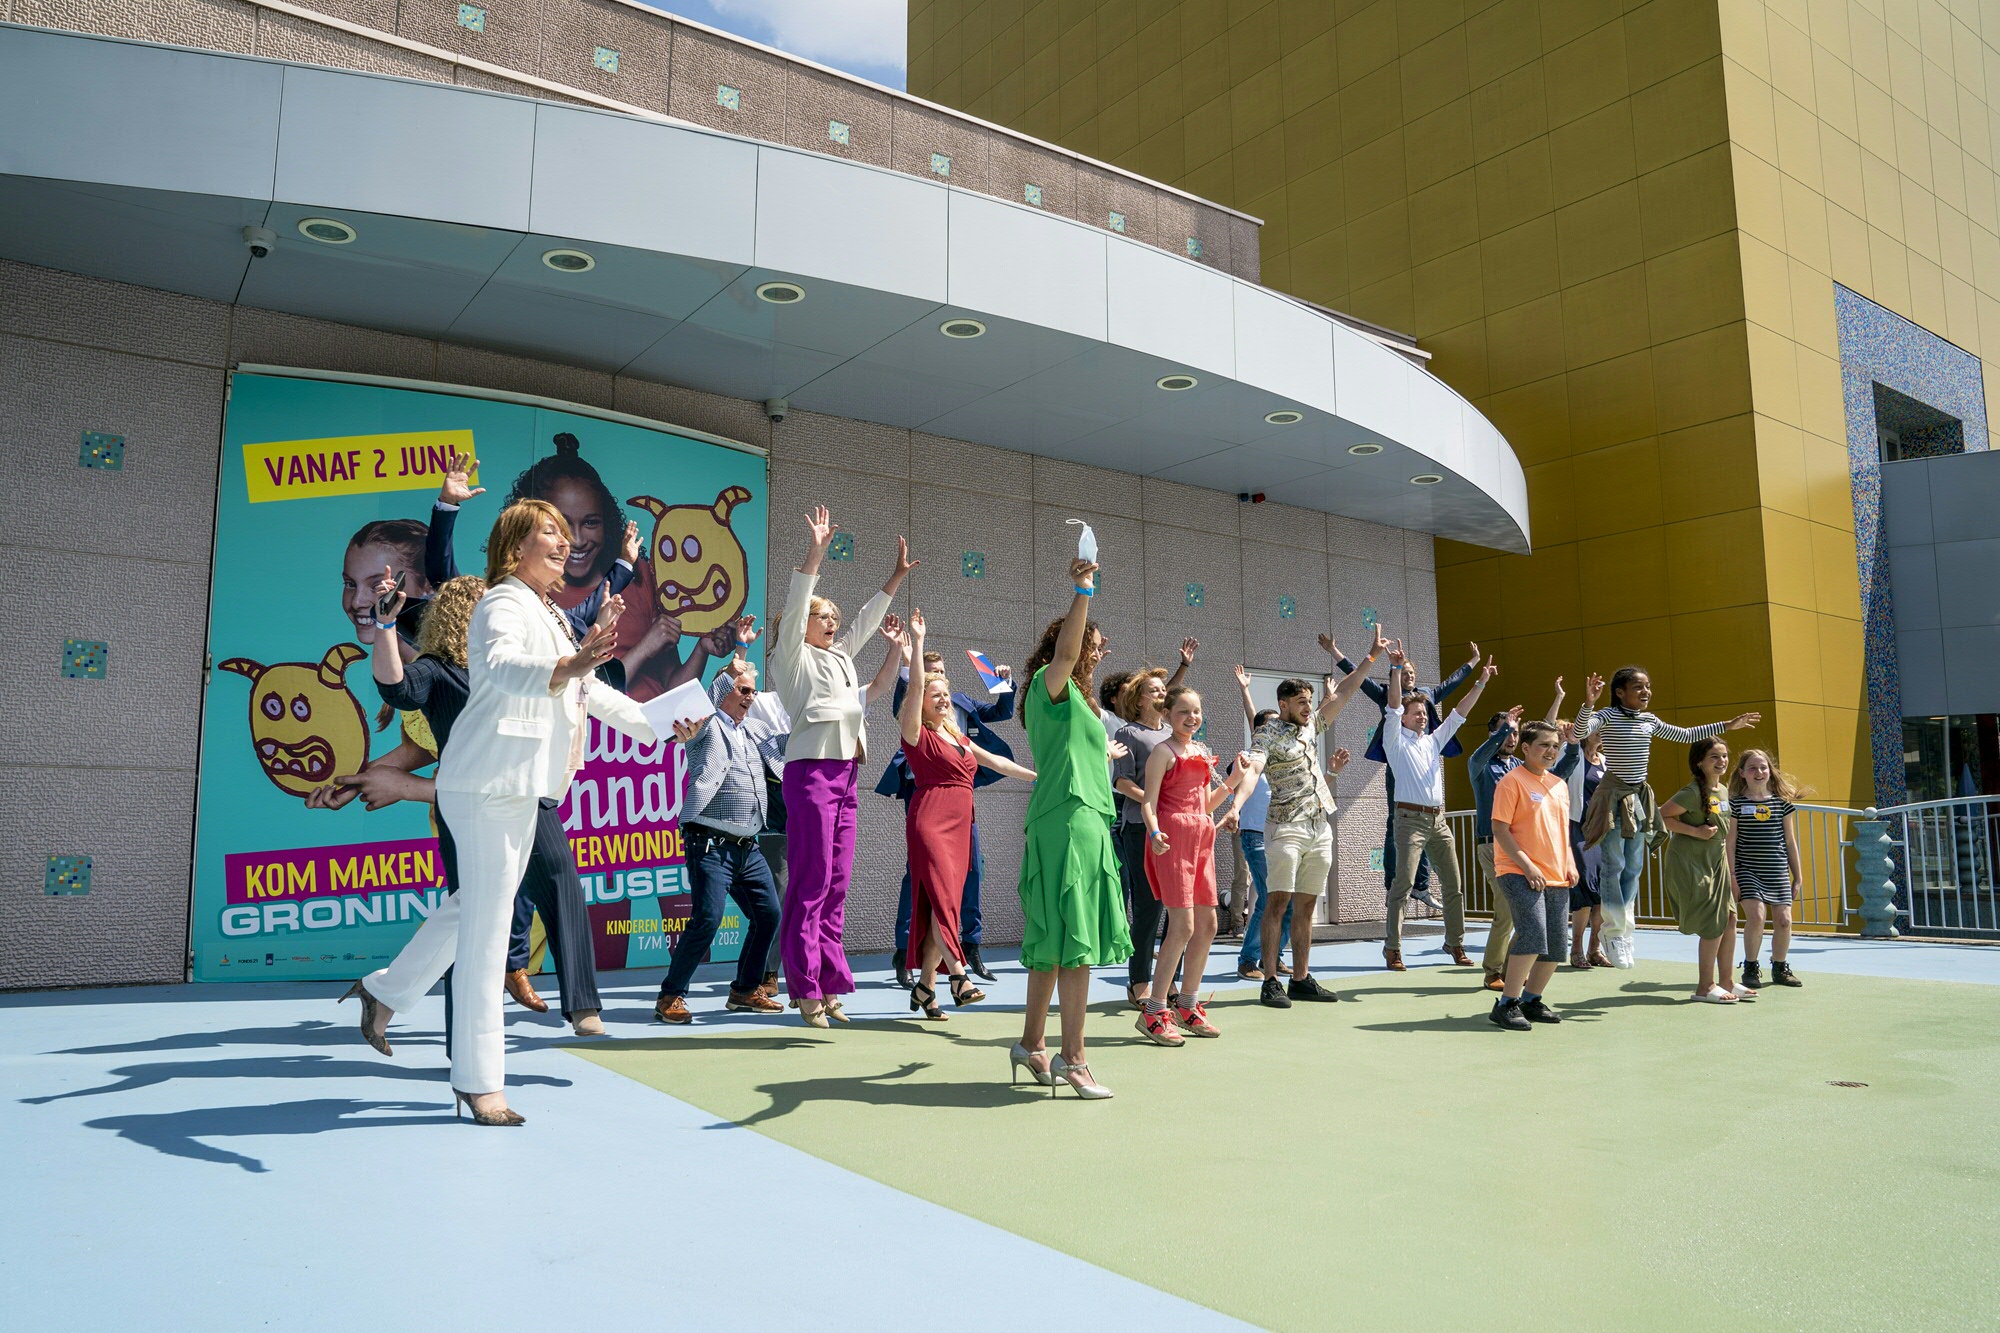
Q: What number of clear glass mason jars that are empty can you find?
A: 0